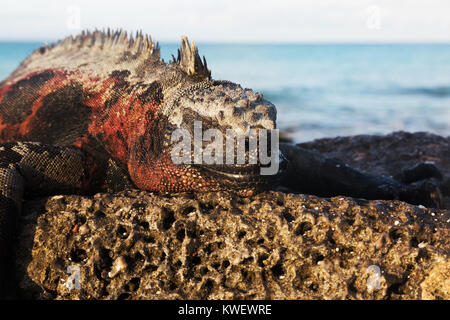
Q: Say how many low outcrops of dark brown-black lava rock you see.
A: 1